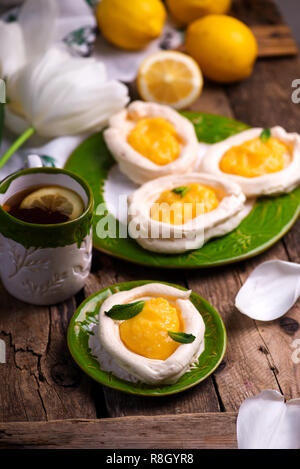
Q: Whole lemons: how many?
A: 3